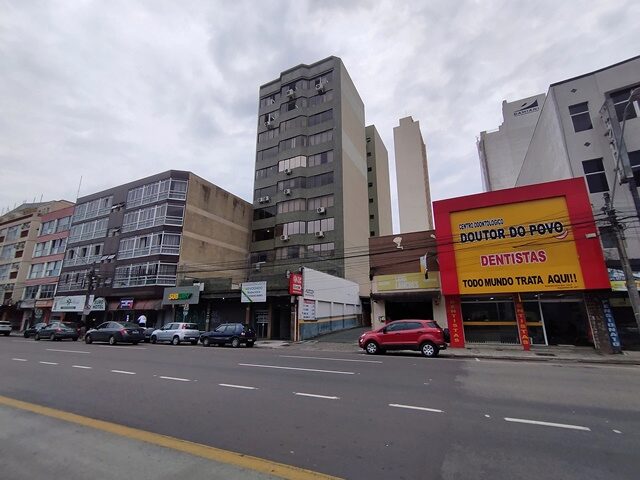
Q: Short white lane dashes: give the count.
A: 9